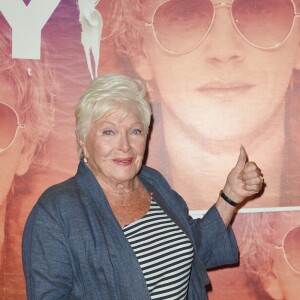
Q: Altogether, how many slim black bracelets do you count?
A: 1